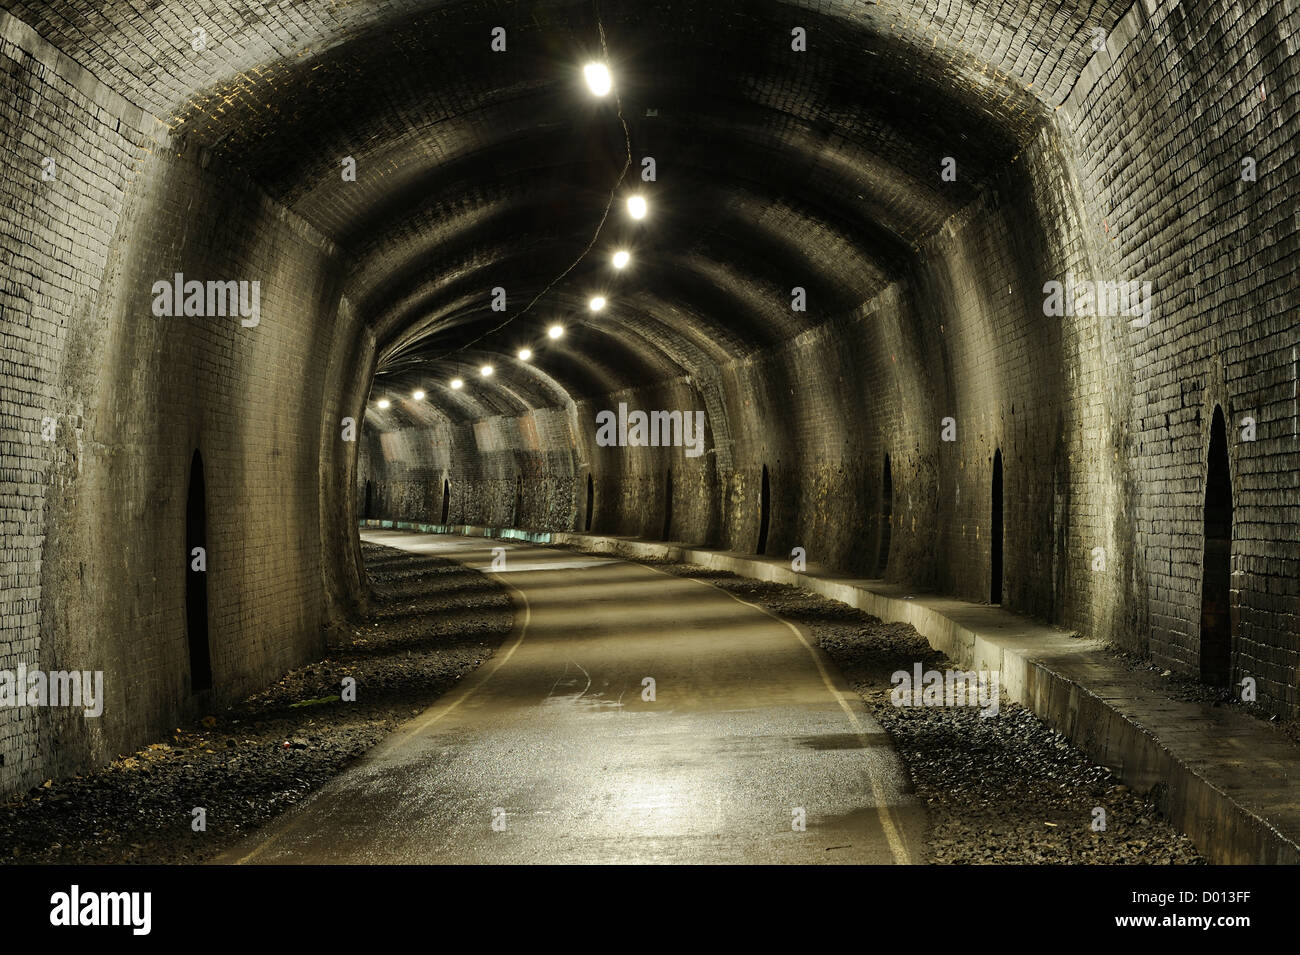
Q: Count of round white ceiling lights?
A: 10